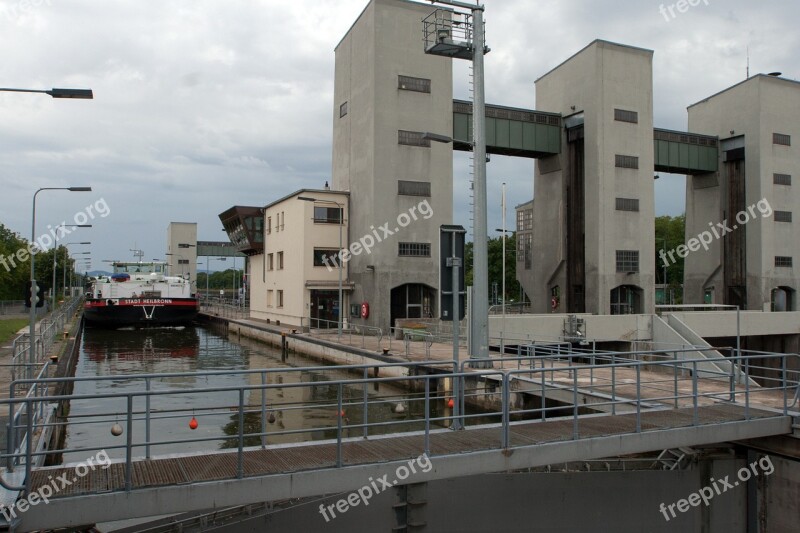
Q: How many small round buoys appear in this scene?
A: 6